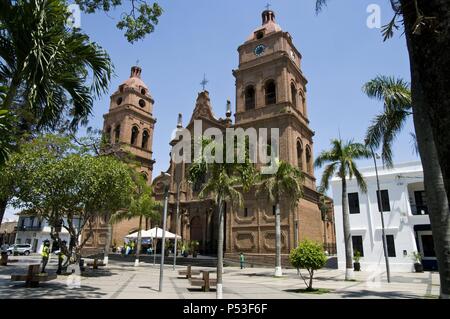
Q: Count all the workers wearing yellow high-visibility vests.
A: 2